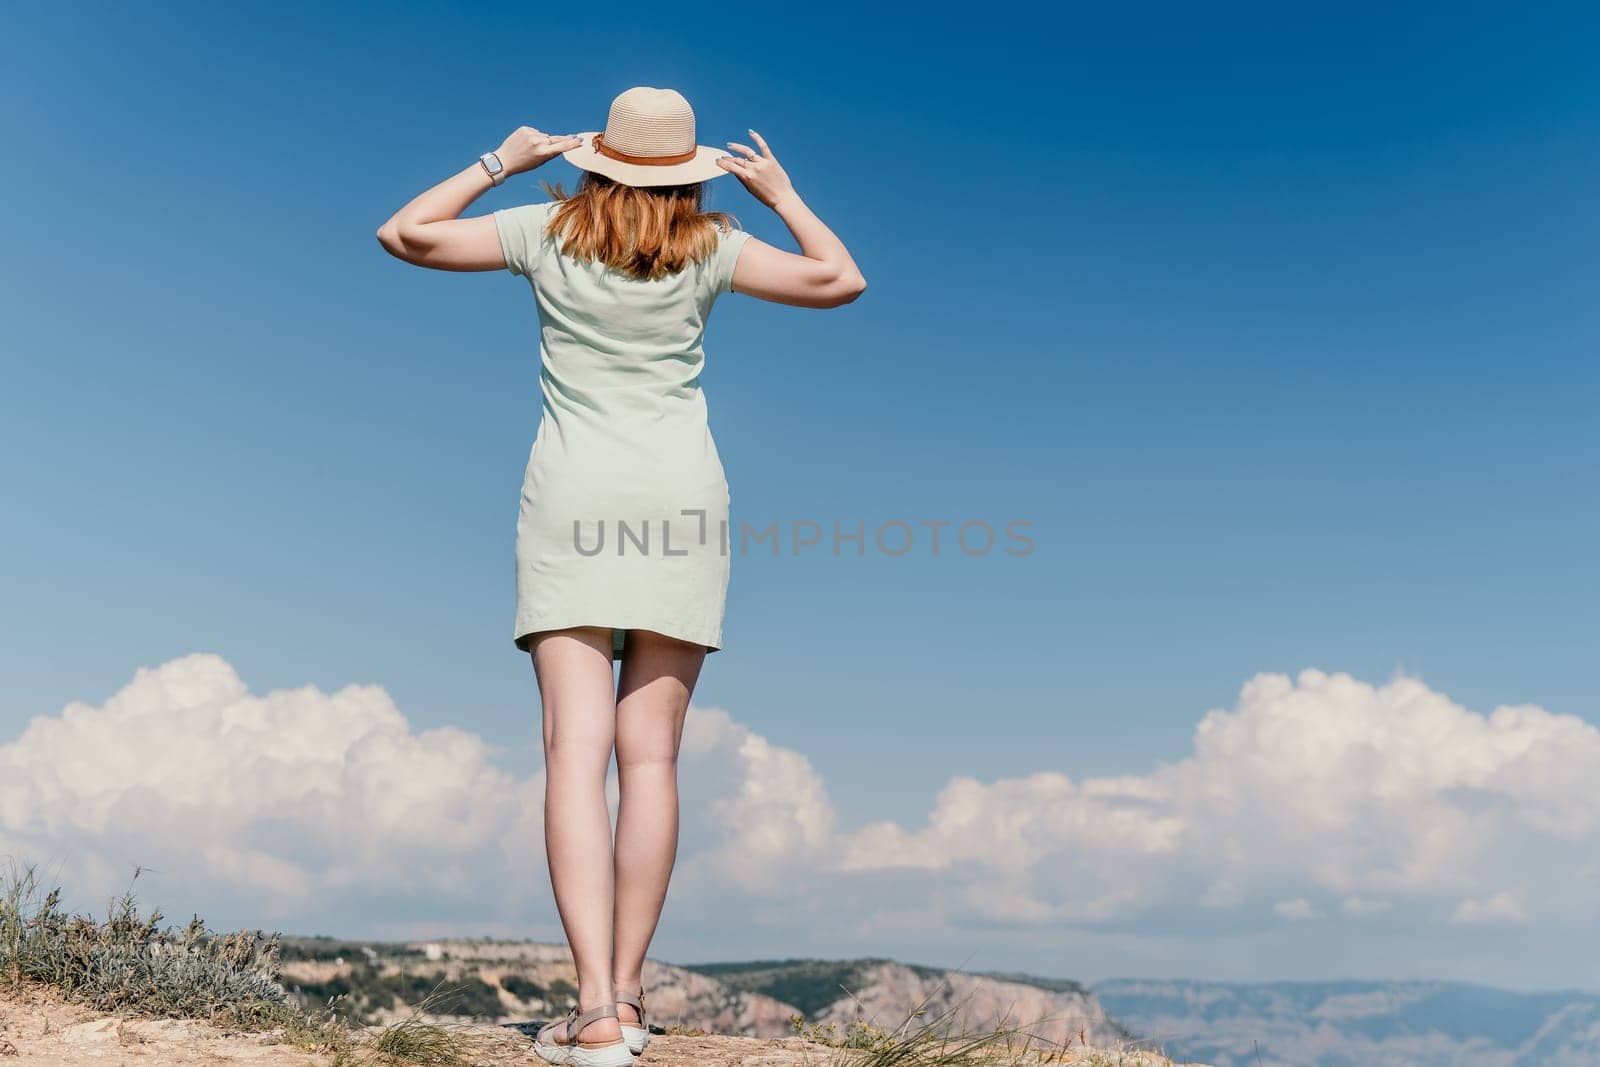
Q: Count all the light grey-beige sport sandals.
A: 2